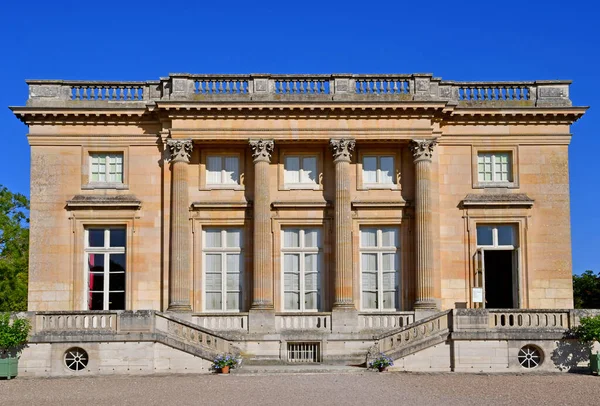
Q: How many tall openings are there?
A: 5